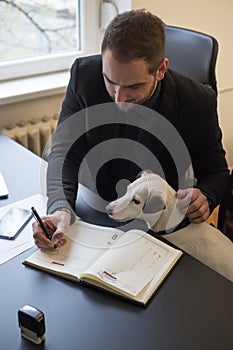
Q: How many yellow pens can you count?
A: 0